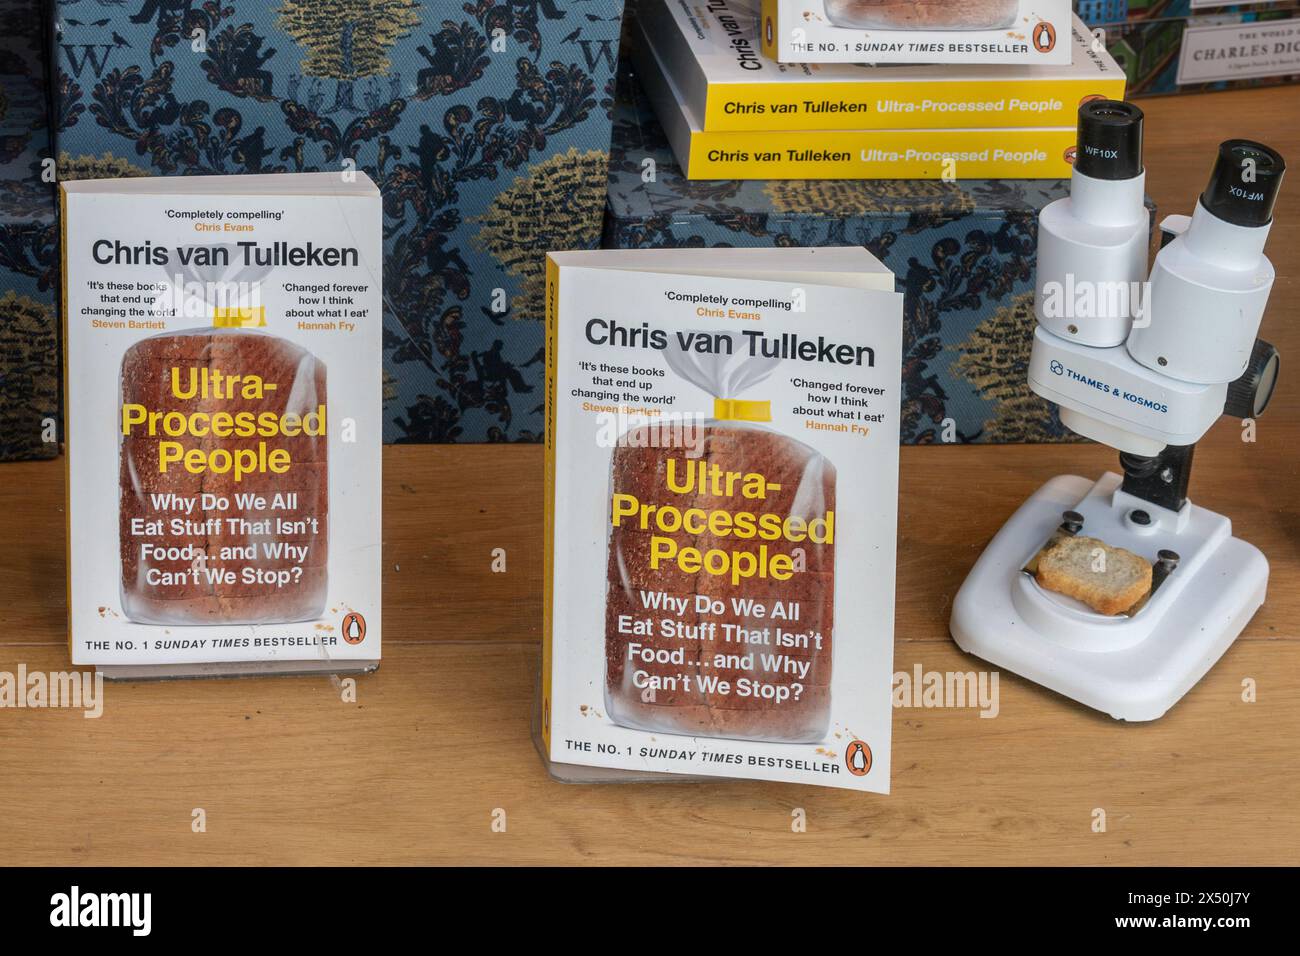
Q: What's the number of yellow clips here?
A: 2